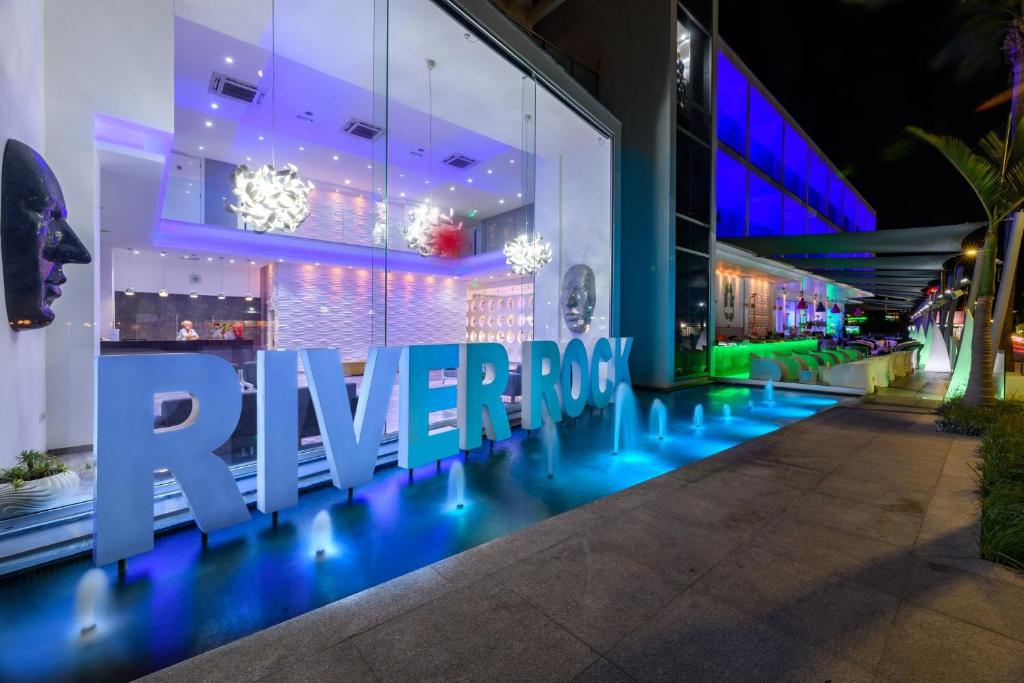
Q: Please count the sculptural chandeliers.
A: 3